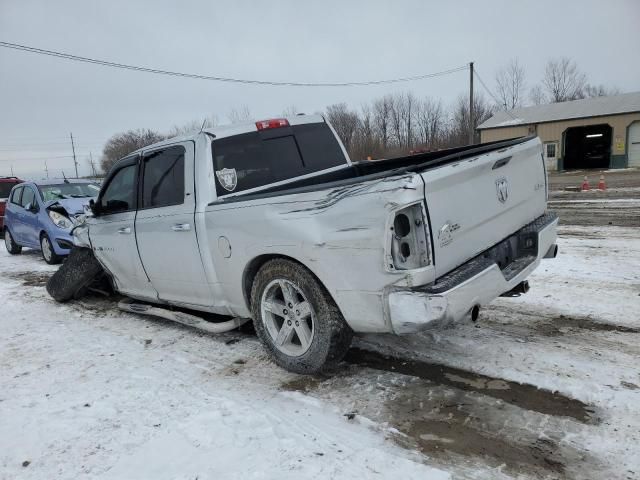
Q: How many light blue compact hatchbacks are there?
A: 1